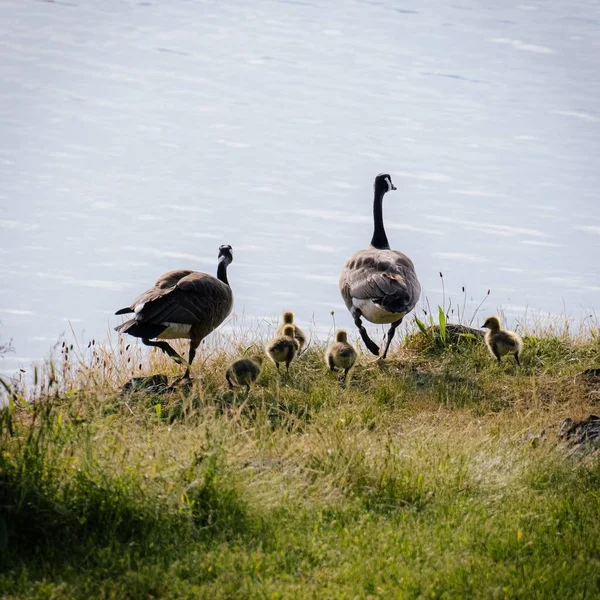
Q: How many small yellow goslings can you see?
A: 5